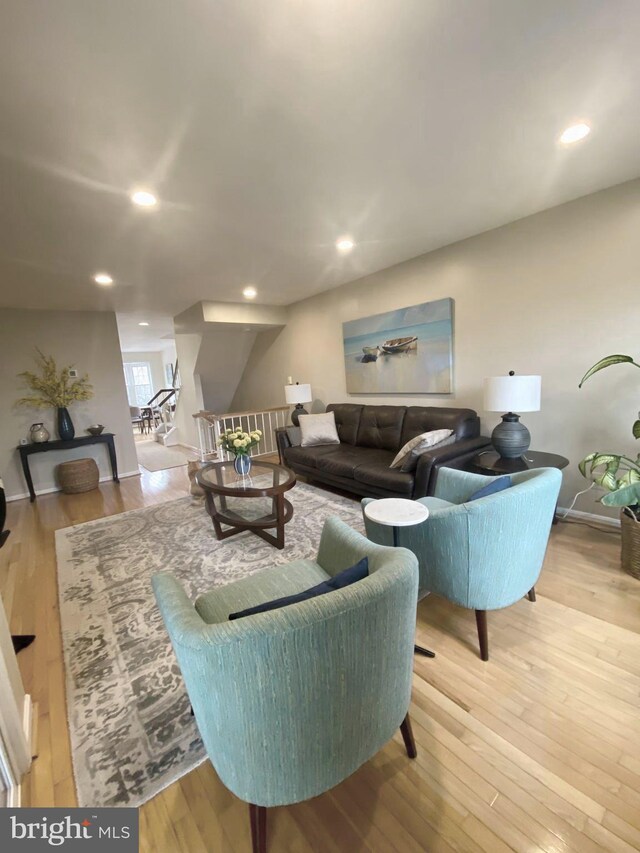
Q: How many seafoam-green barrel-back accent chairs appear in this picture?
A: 2